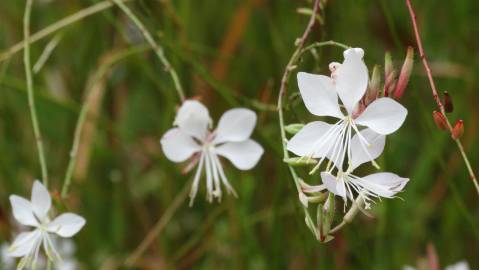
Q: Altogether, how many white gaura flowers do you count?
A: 4